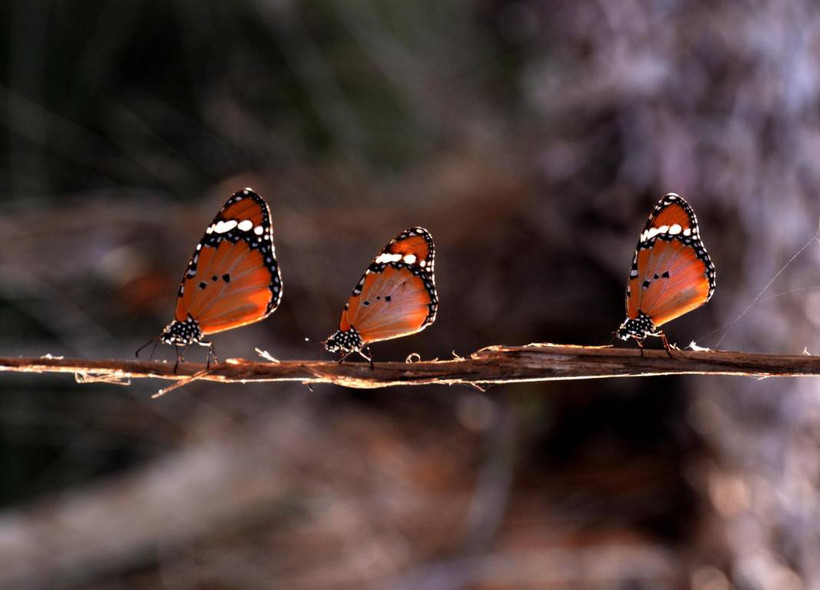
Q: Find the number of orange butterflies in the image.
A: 3